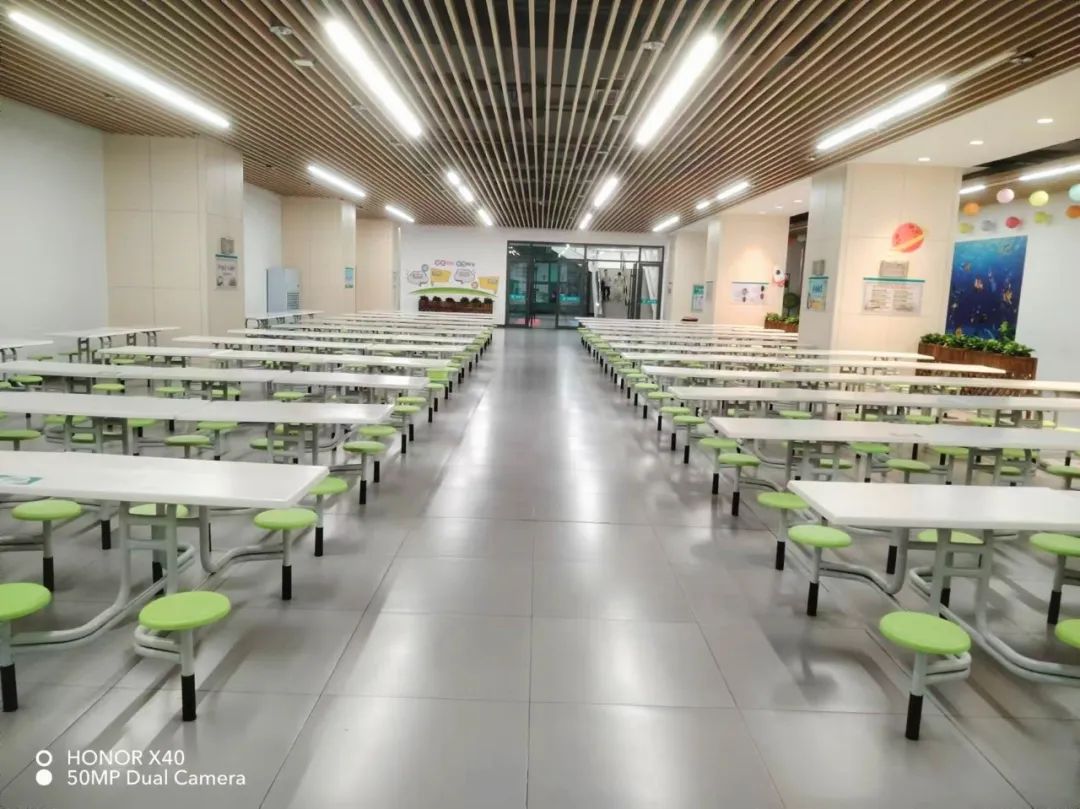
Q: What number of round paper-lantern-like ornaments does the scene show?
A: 9